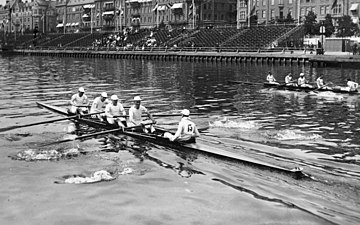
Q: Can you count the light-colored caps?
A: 6